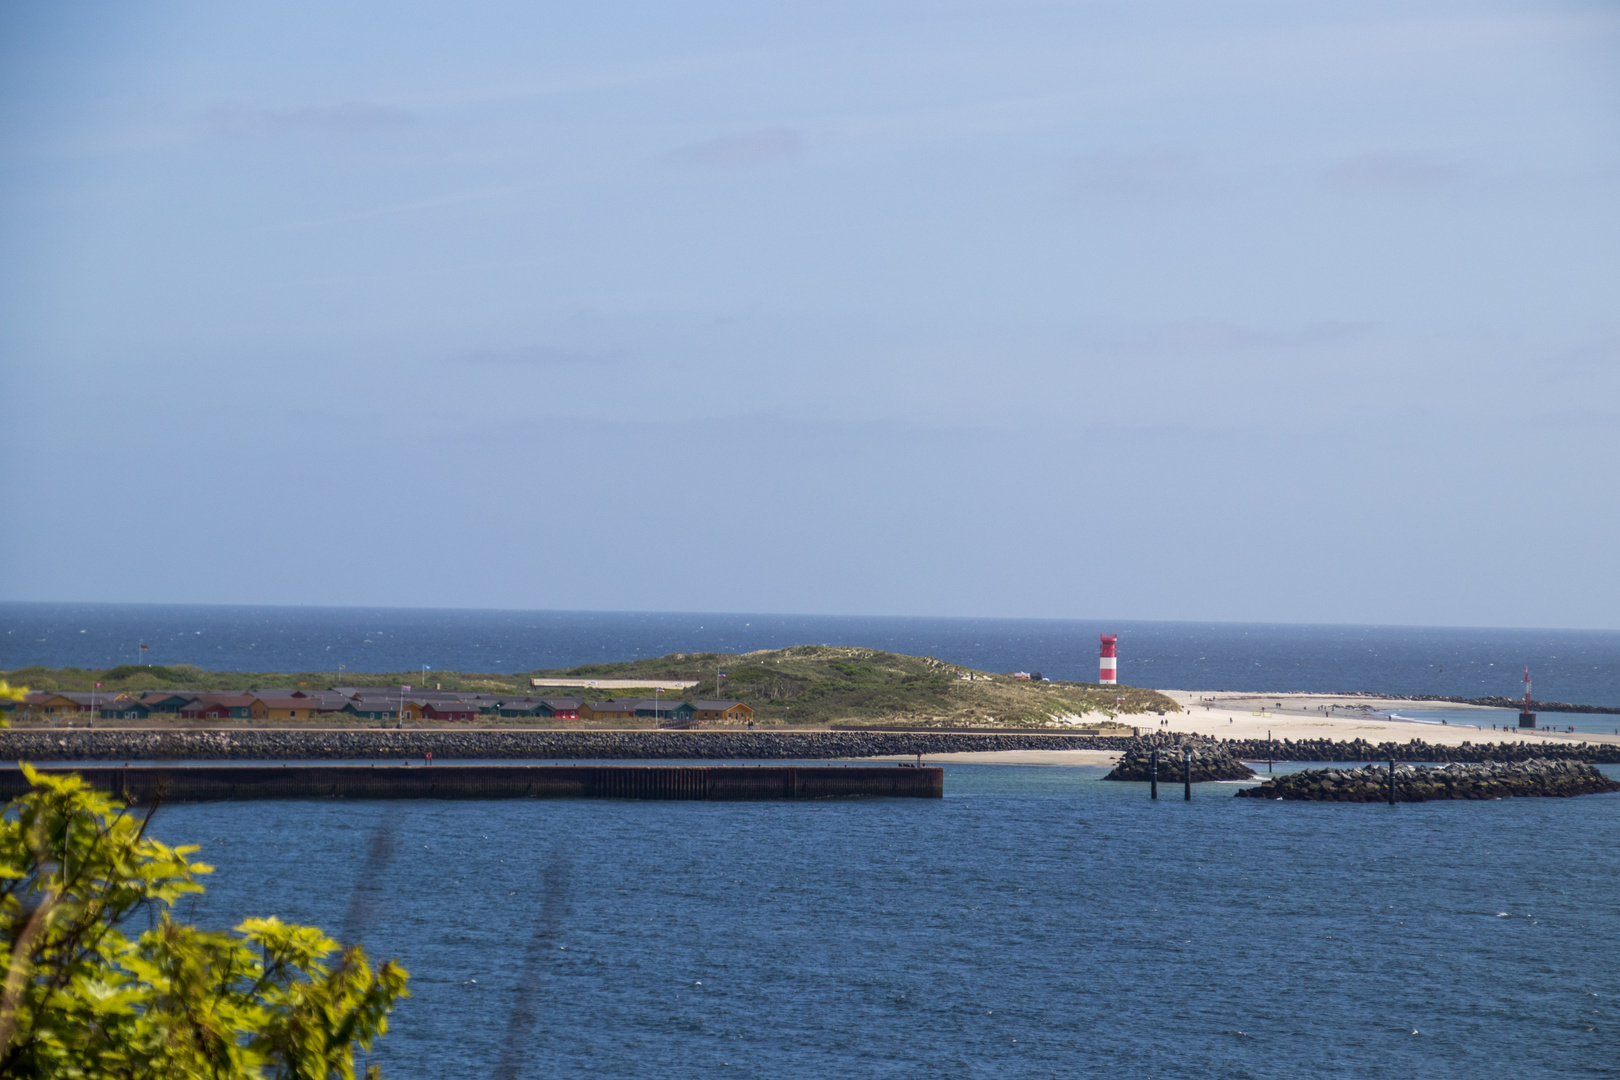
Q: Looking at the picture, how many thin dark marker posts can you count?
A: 4